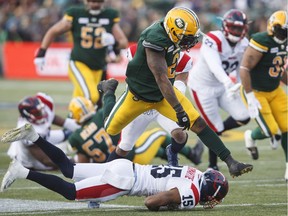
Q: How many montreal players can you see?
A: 4